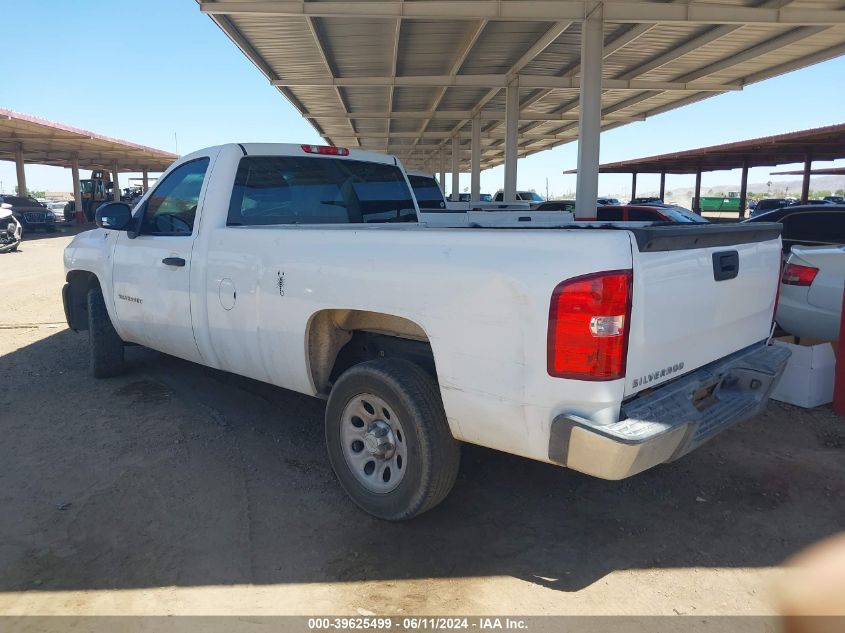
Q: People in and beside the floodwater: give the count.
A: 0